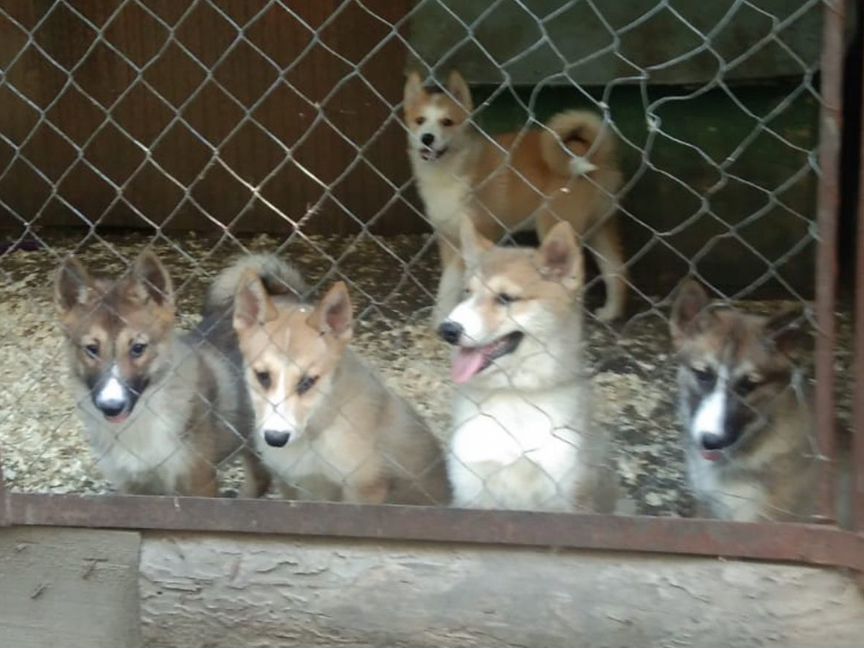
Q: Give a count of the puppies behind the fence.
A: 5